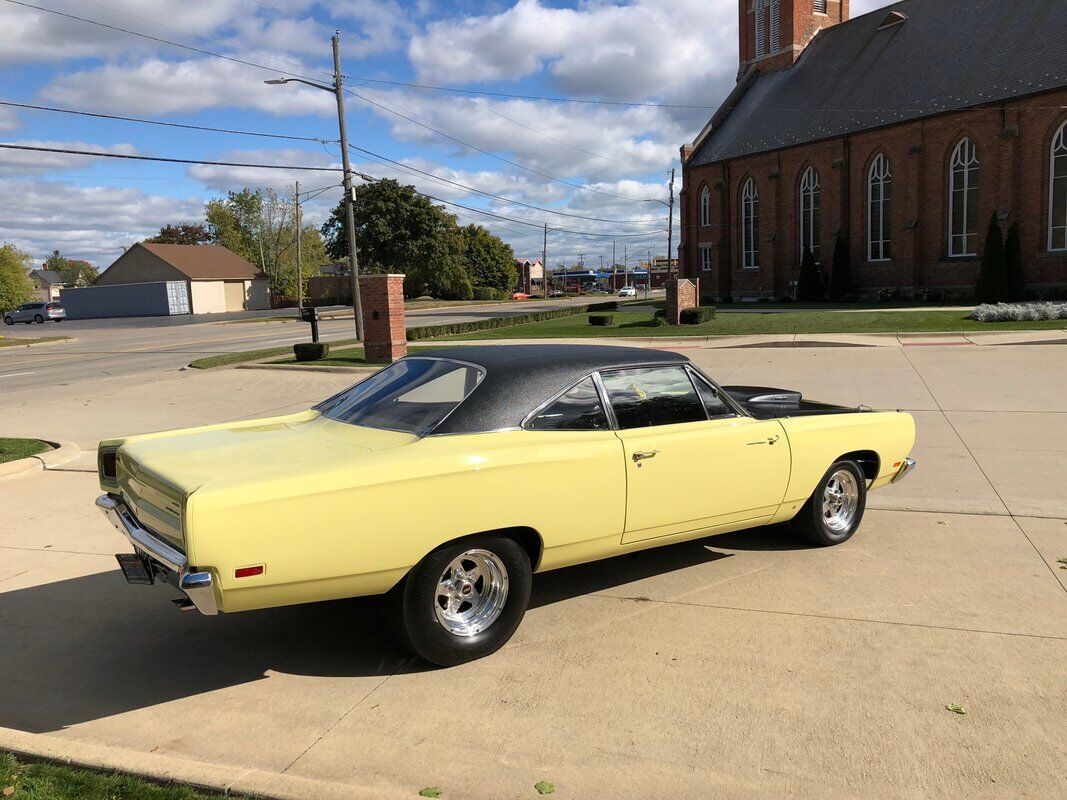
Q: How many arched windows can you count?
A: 6